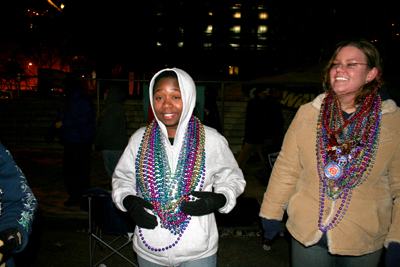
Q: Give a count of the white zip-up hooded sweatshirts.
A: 1